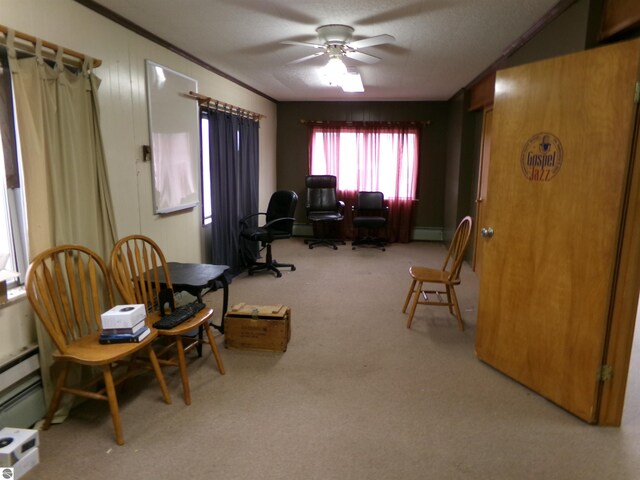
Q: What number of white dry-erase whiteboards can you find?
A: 1